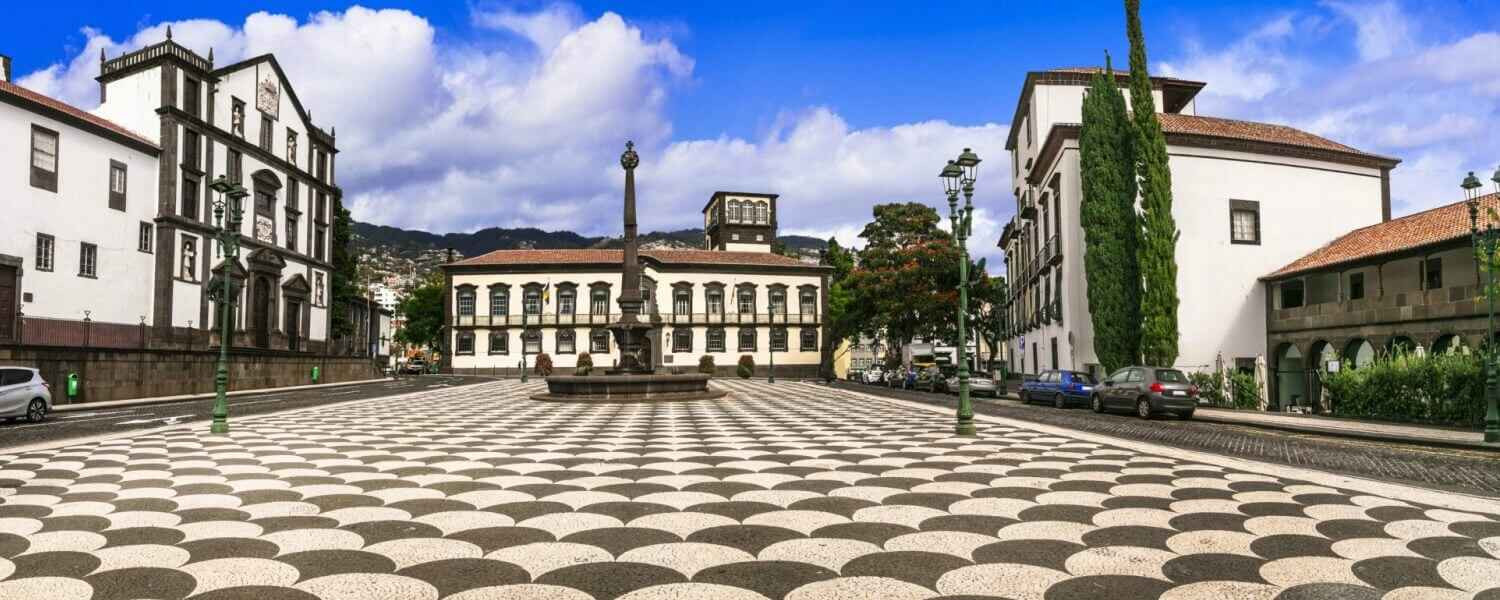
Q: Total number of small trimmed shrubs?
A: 4